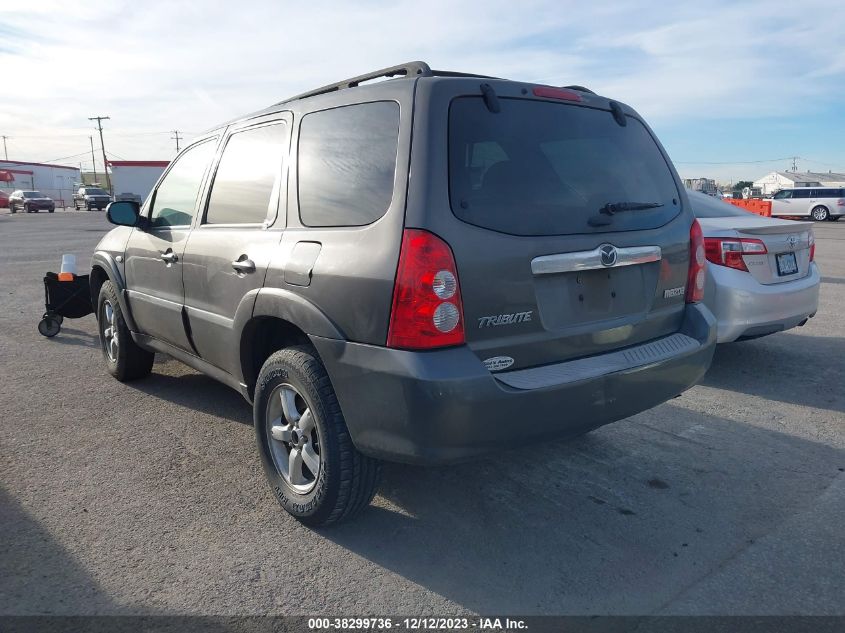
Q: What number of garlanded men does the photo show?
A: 0